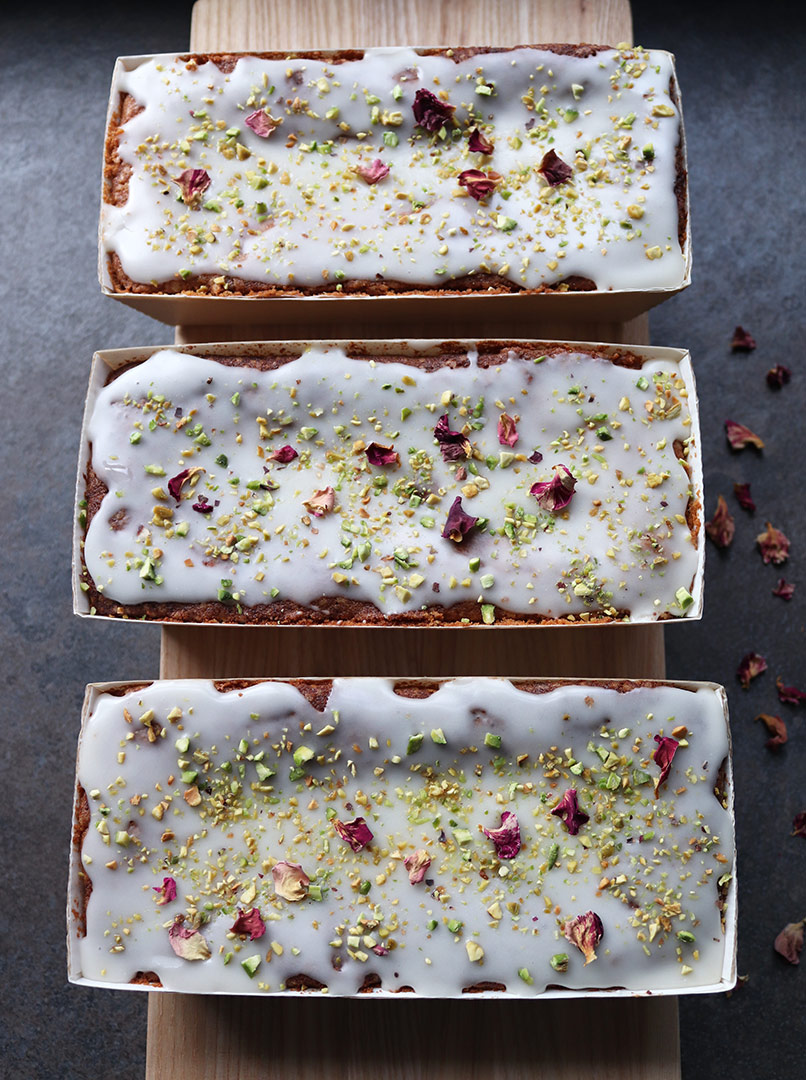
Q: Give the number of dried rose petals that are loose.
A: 12